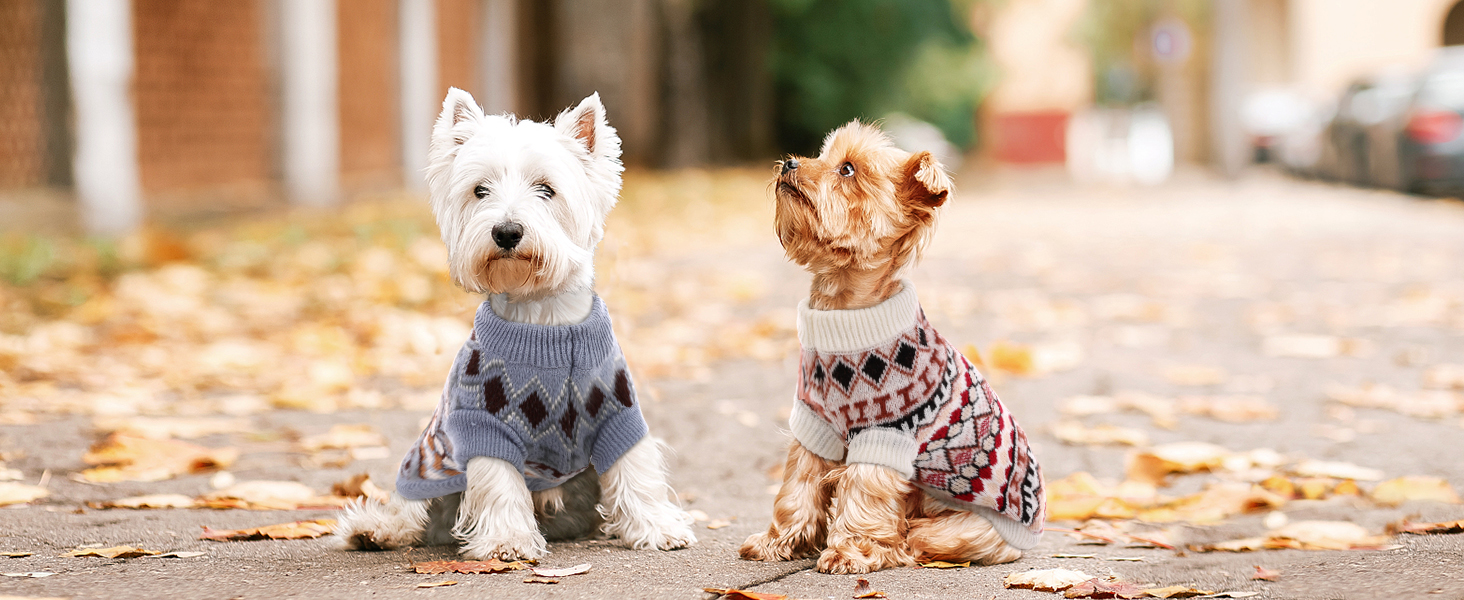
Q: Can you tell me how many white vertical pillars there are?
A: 4